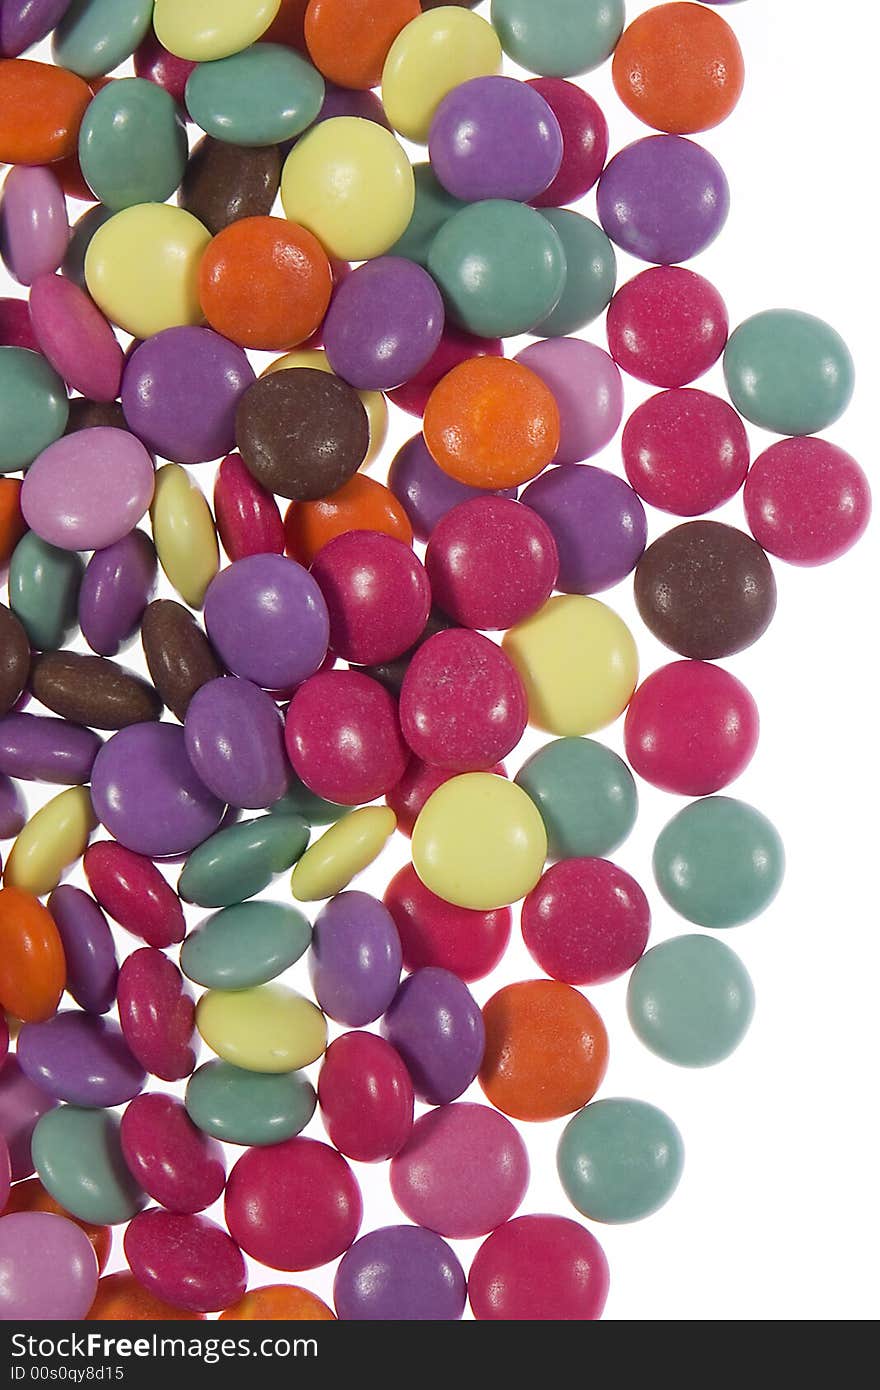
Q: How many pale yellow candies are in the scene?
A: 11